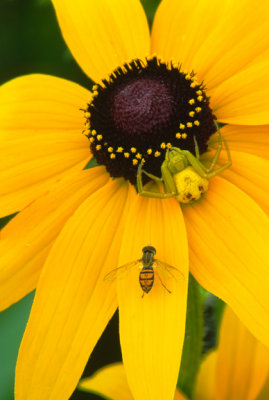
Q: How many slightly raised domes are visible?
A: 1